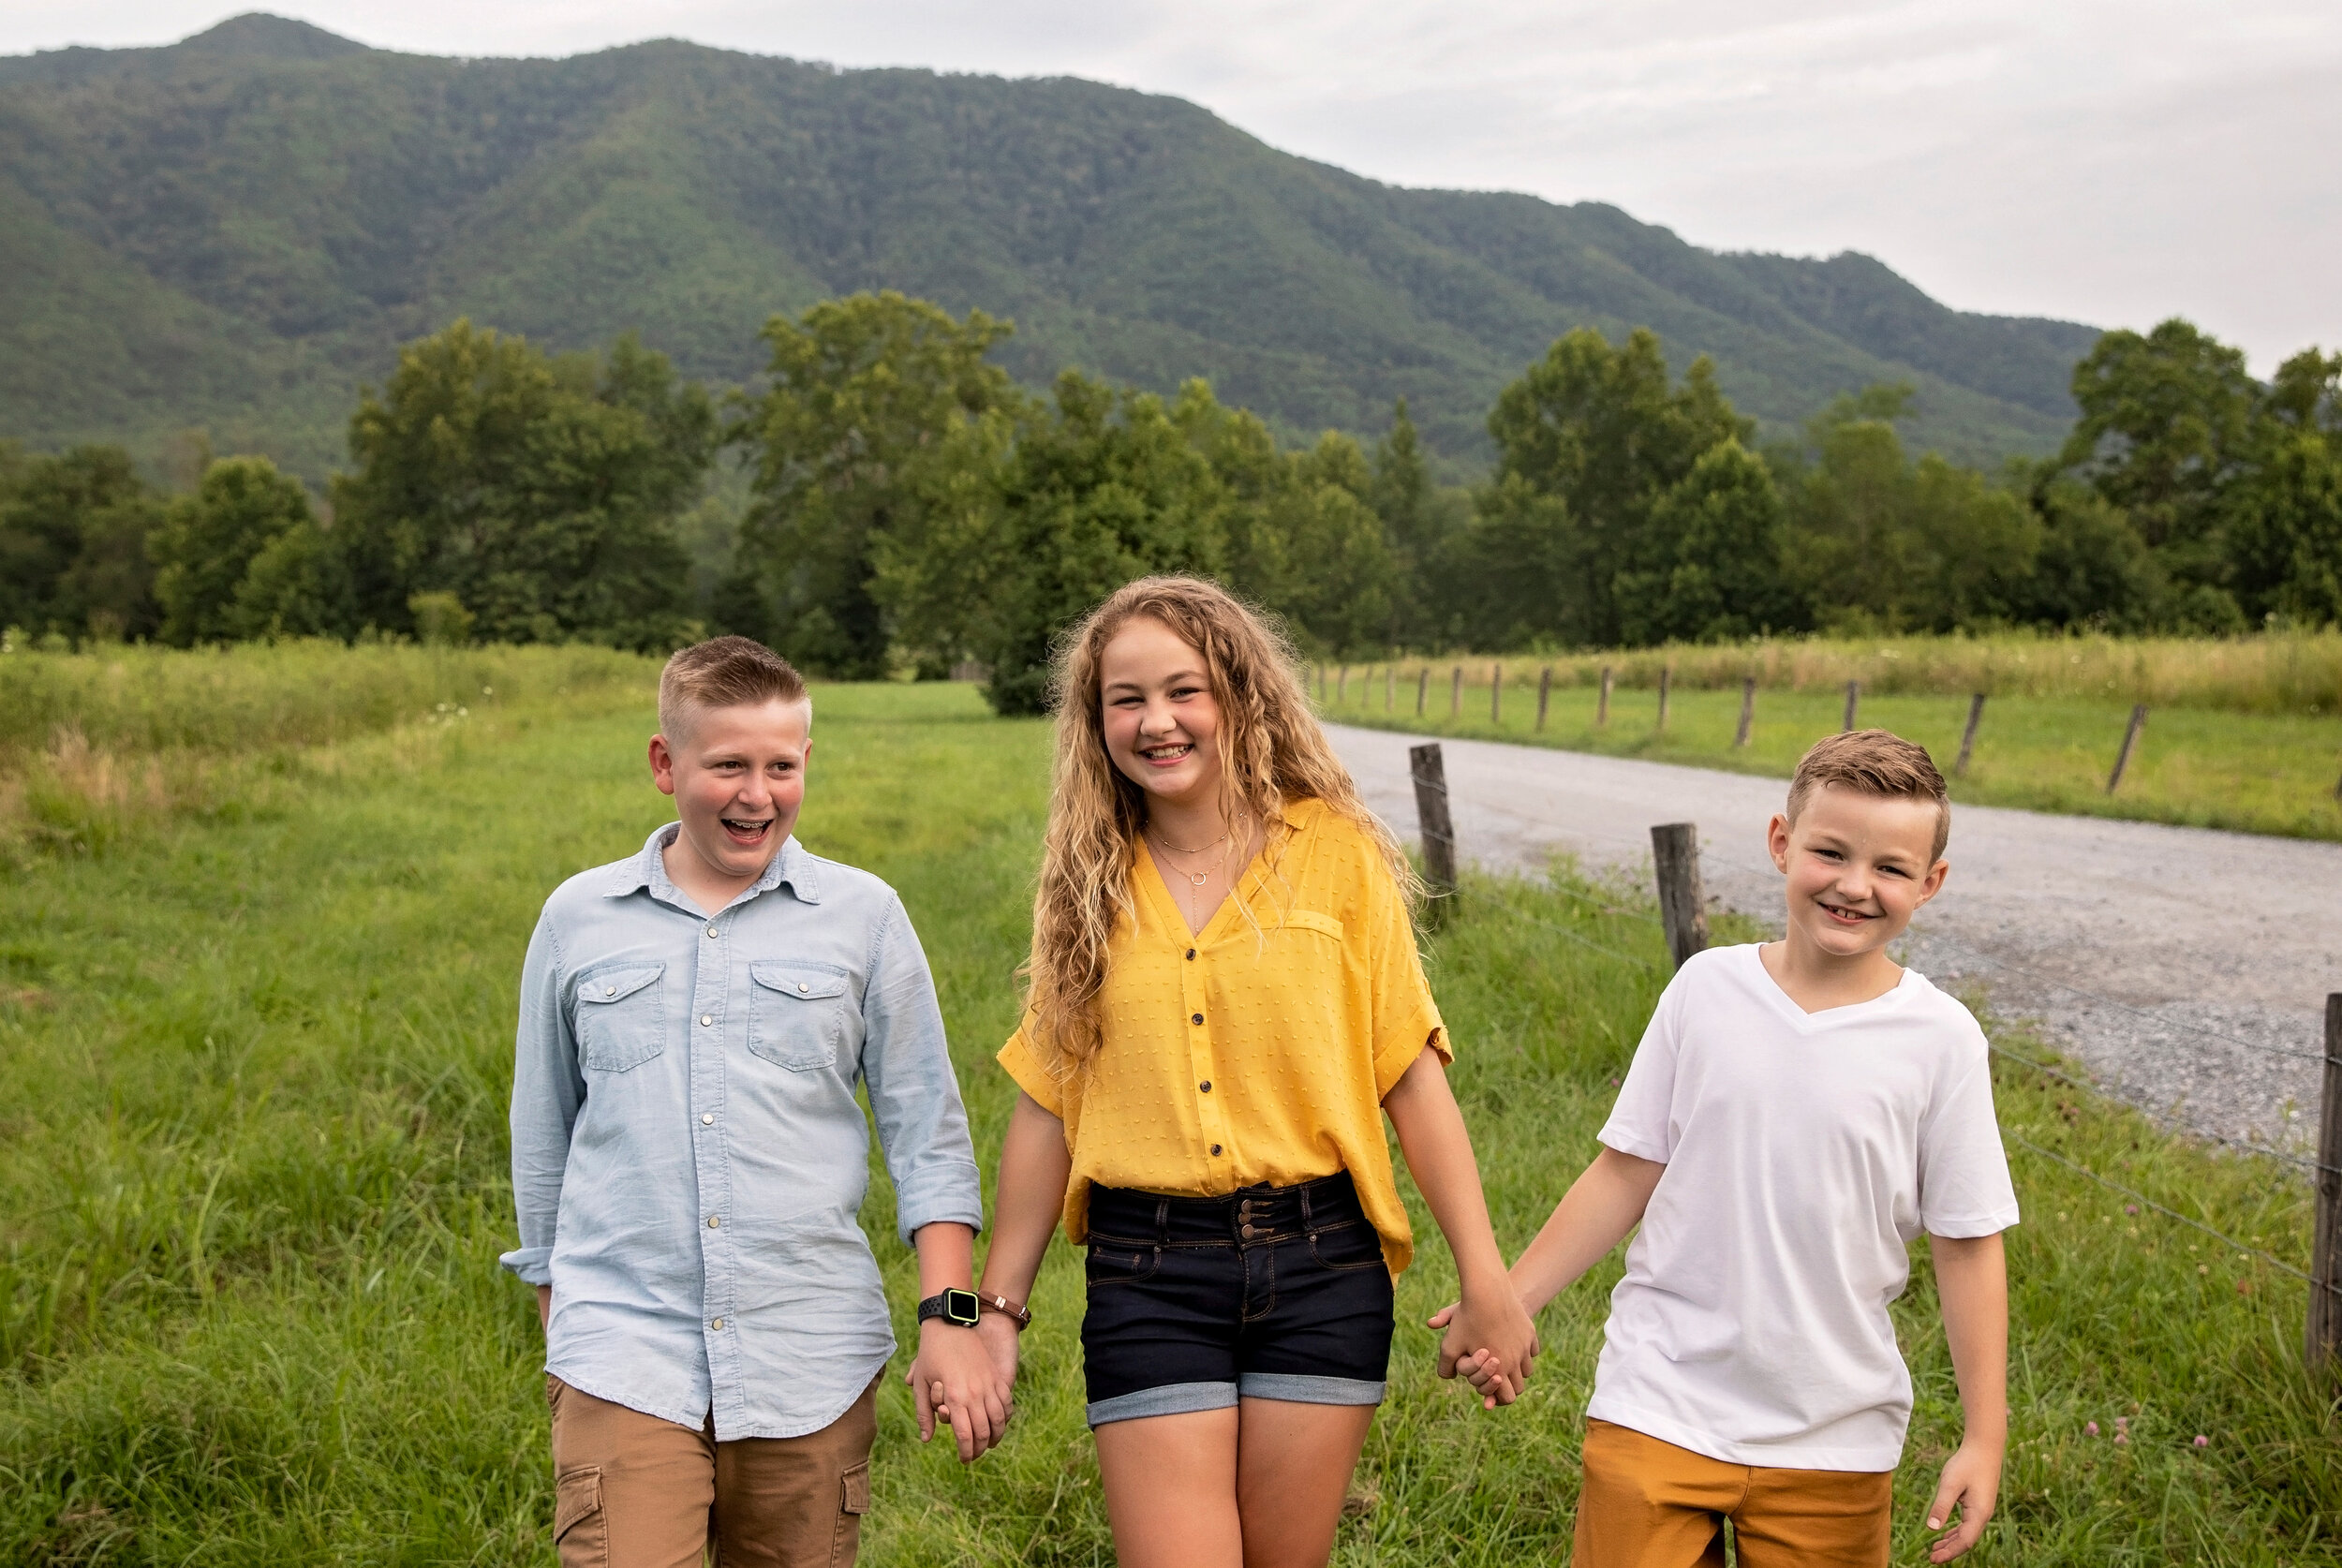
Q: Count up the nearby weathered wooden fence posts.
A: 3